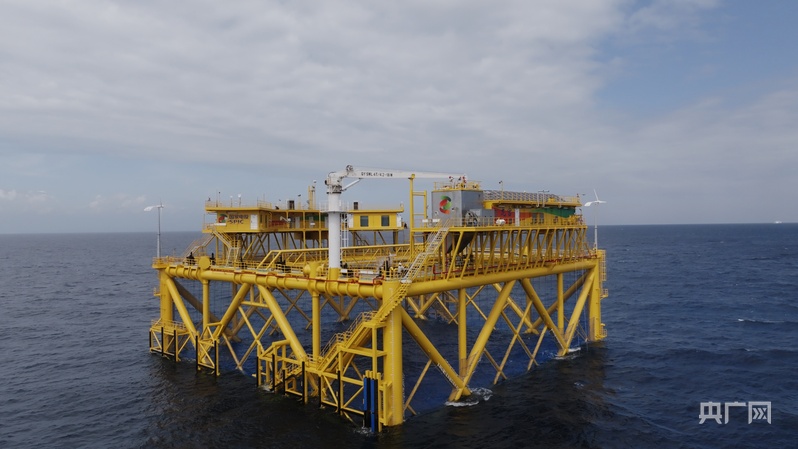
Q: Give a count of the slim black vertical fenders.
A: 11